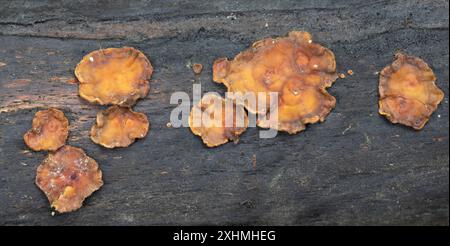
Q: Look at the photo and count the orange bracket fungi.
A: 7